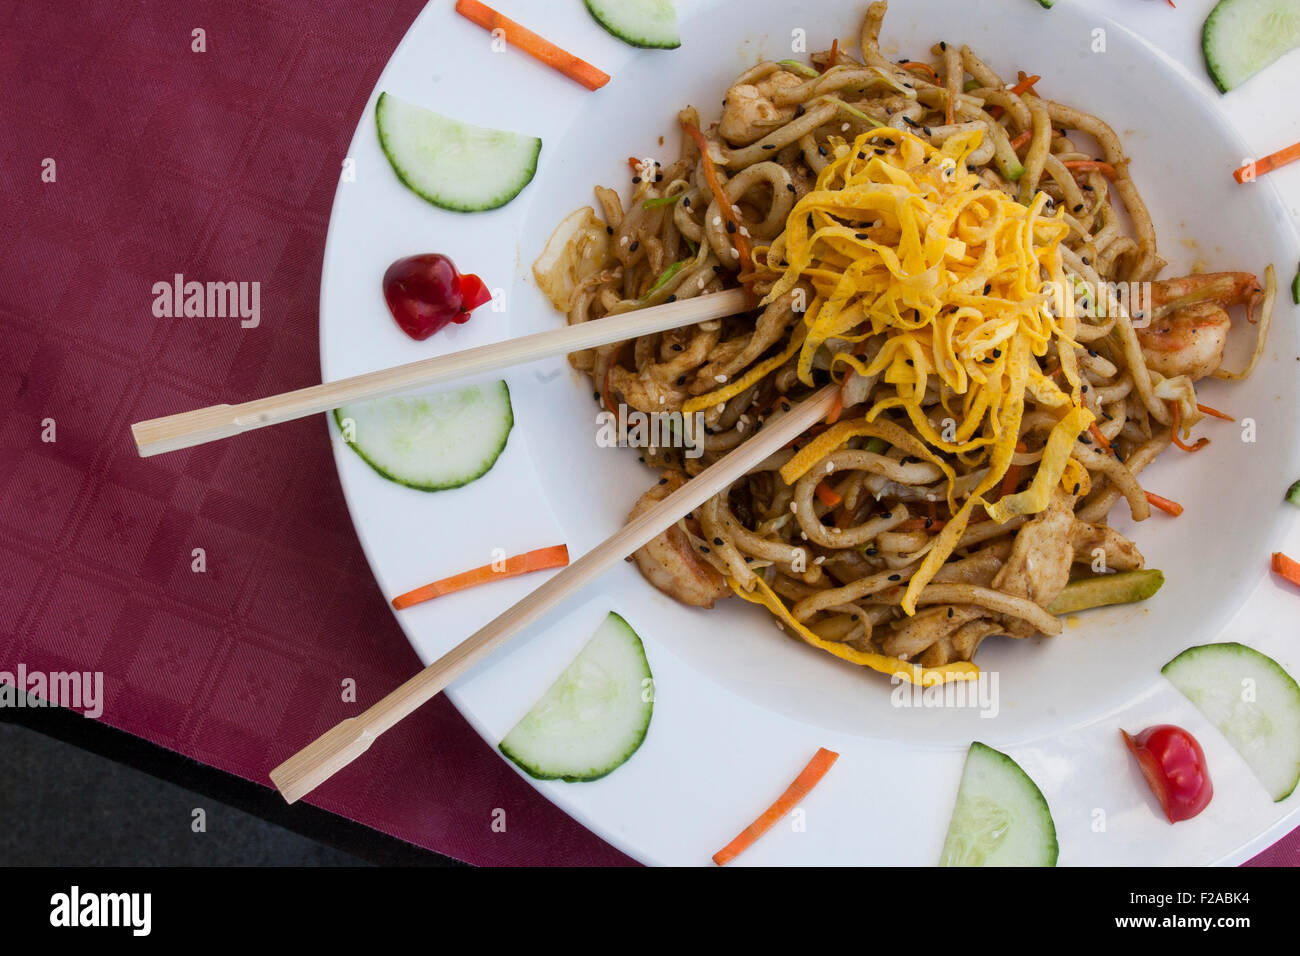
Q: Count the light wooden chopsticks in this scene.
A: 2